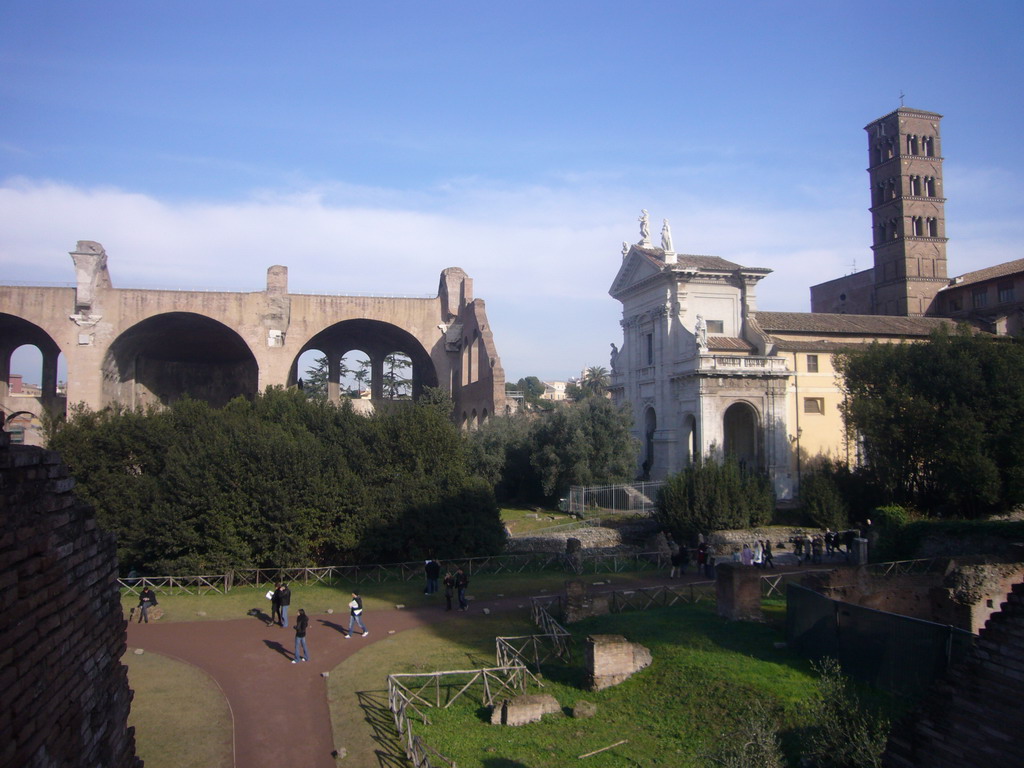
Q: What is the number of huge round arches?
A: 3